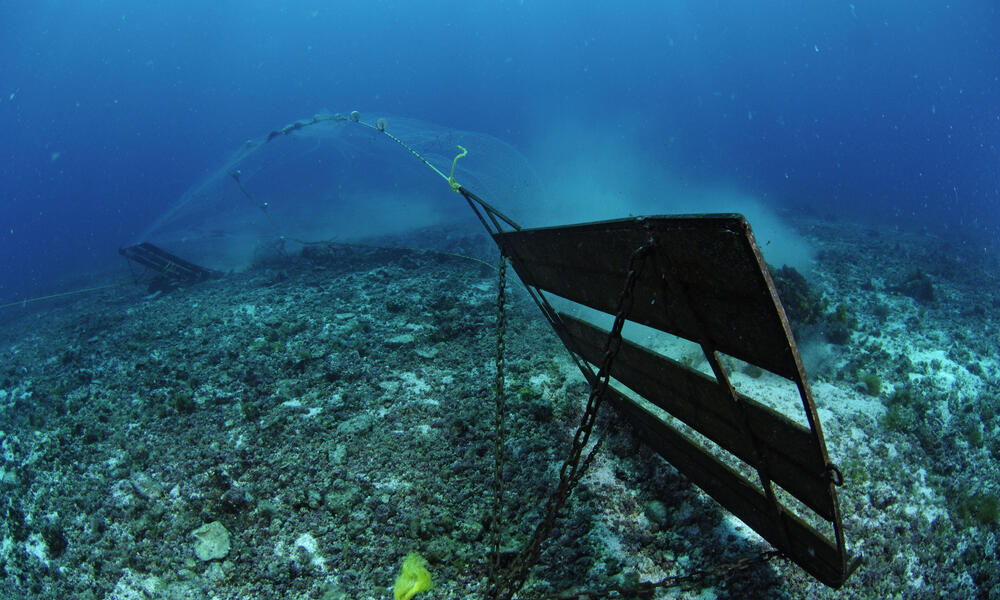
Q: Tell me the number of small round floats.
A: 2